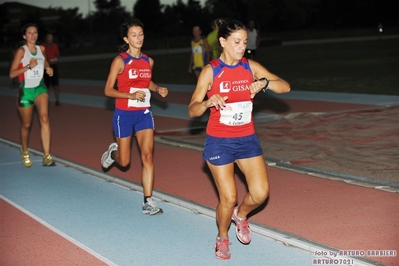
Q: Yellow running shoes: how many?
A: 2